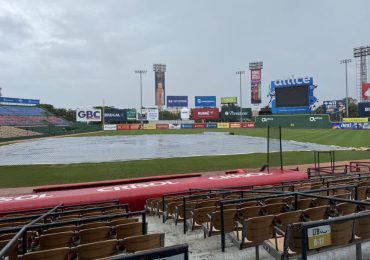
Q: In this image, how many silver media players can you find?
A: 0